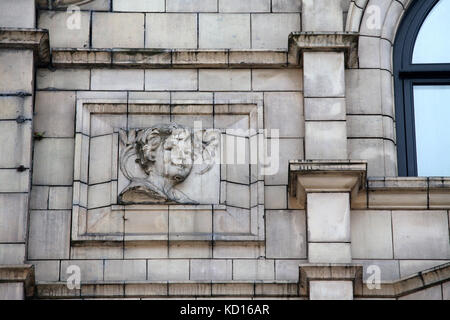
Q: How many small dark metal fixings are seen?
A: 3